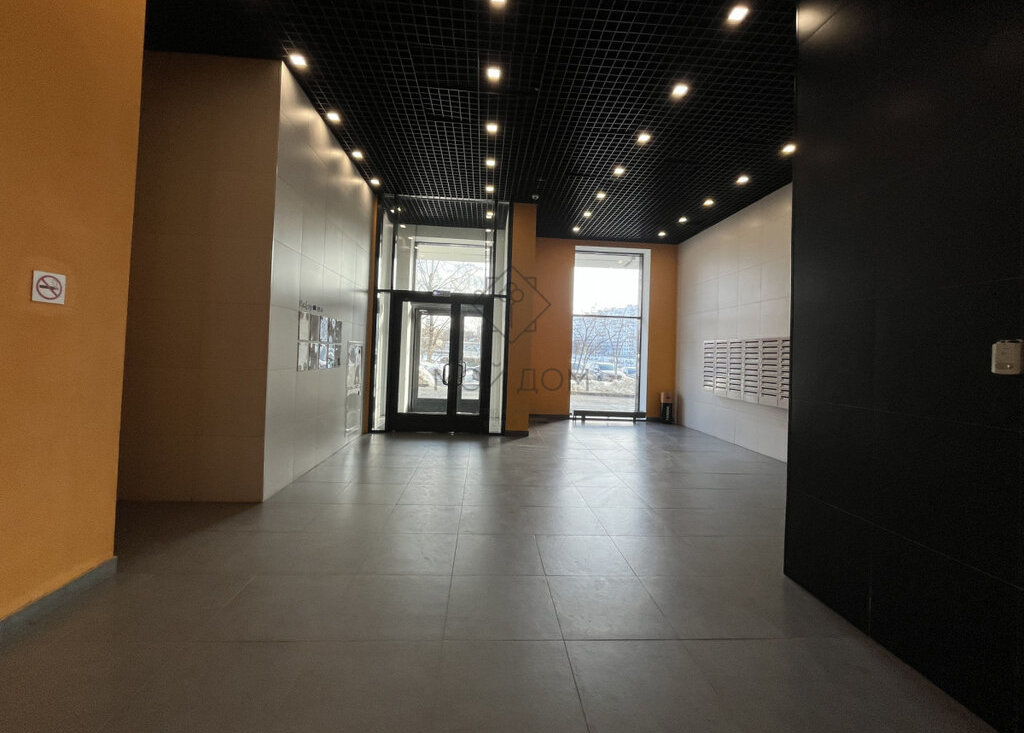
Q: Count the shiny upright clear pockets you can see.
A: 10